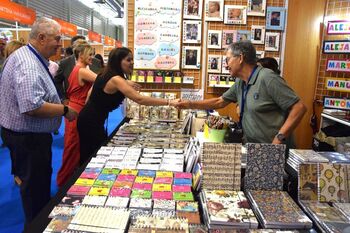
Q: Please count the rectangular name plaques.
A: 5